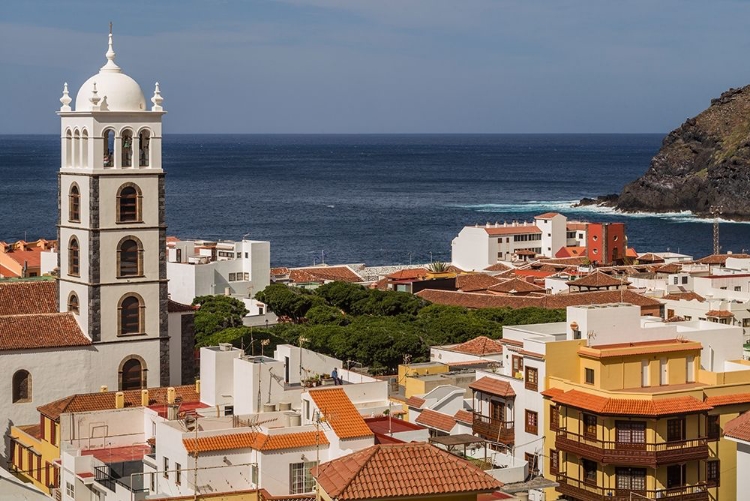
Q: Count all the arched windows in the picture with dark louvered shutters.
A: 7